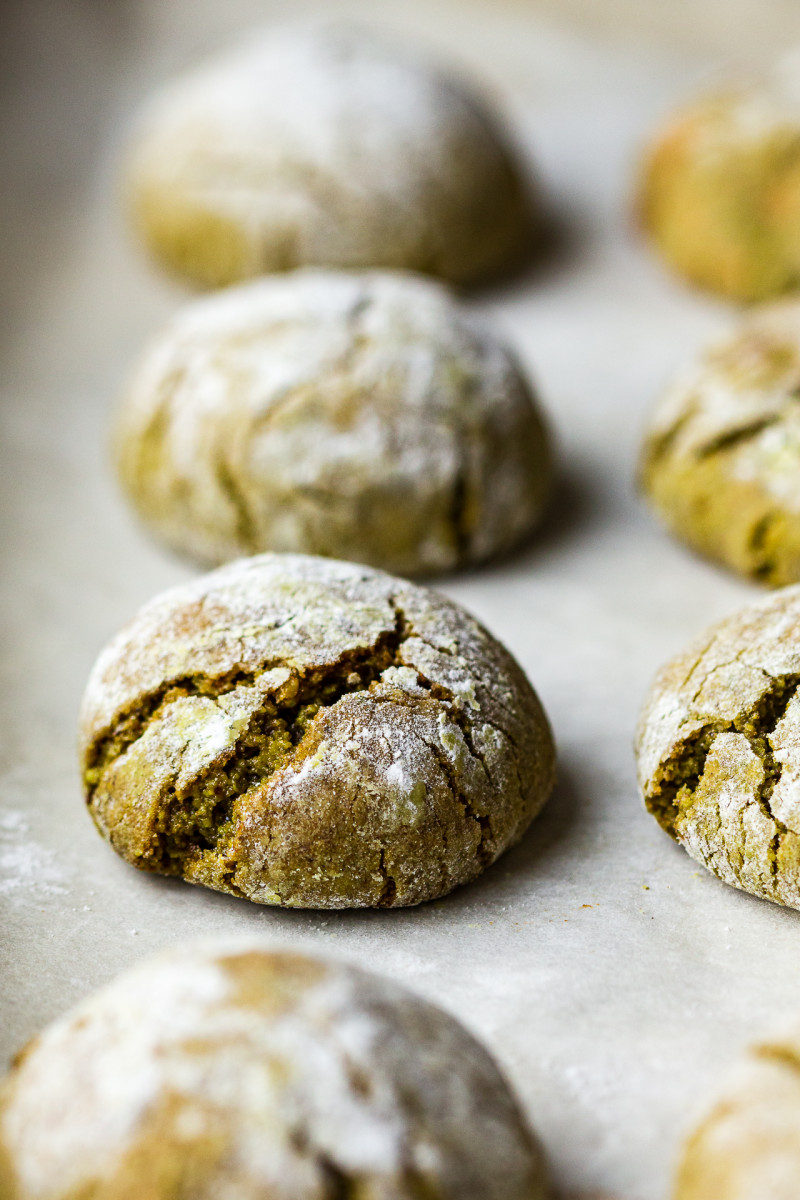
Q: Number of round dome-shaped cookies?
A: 8